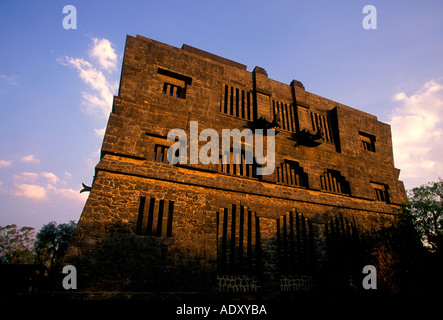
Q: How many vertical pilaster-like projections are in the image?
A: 2